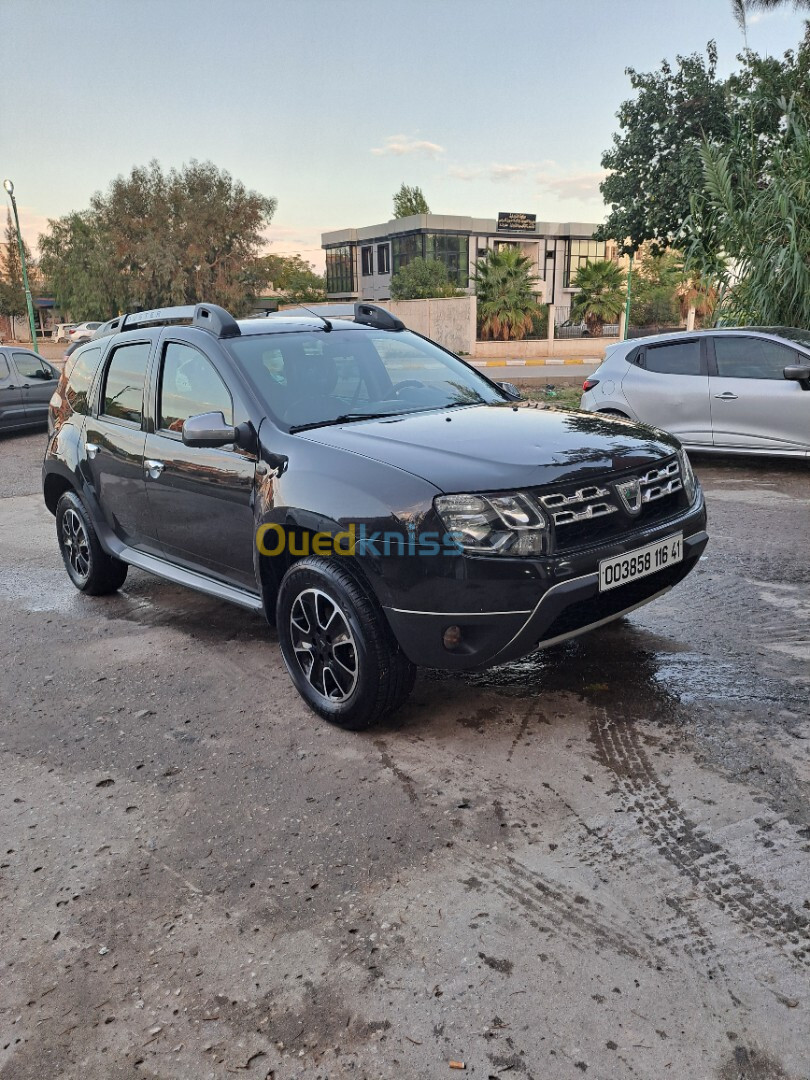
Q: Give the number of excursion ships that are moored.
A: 0